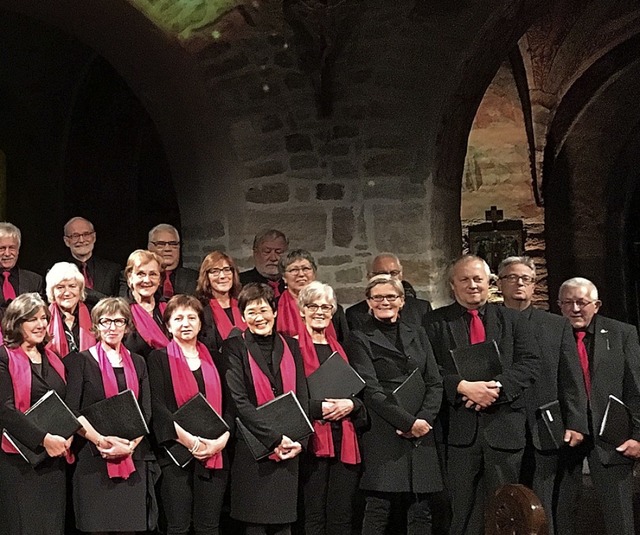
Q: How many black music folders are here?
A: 9